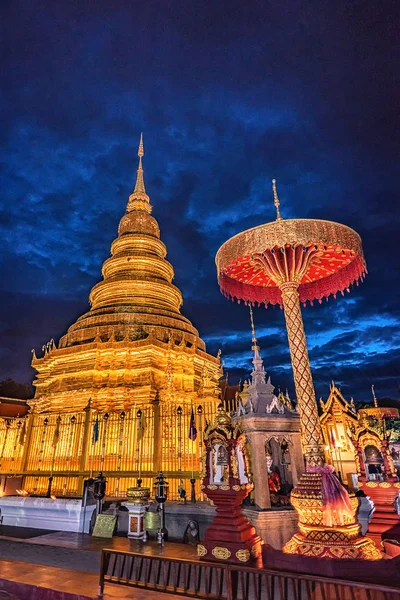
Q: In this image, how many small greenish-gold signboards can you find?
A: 2